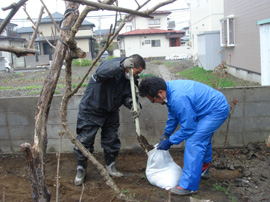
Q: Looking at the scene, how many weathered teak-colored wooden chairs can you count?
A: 0